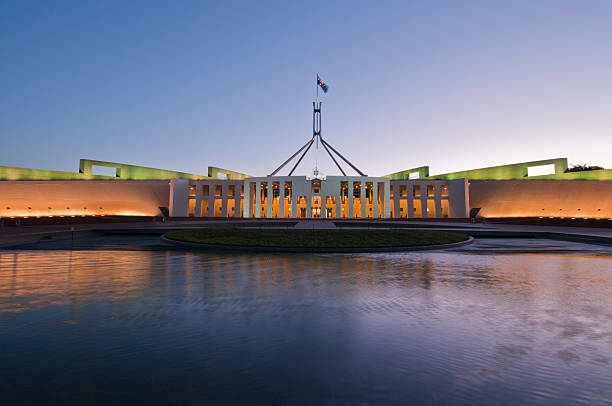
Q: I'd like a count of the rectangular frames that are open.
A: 4